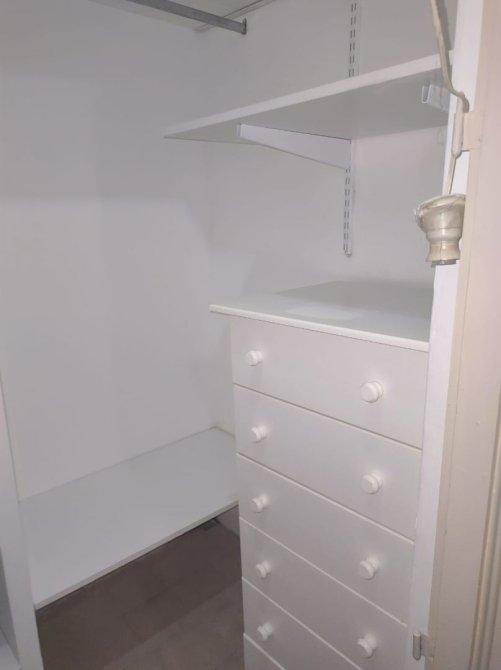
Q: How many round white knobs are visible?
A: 9